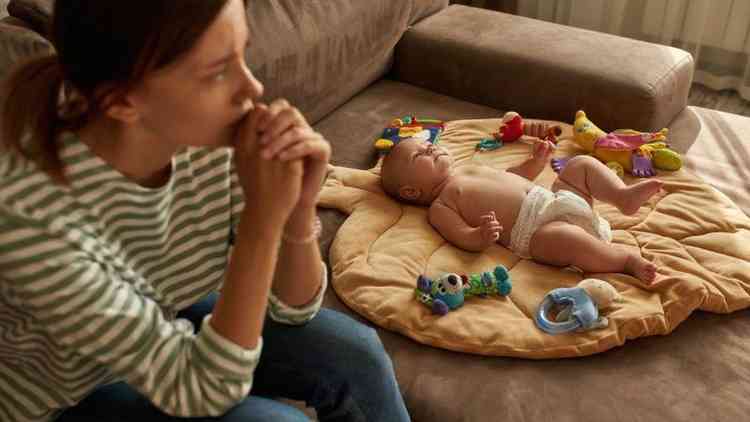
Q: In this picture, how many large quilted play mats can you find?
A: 1